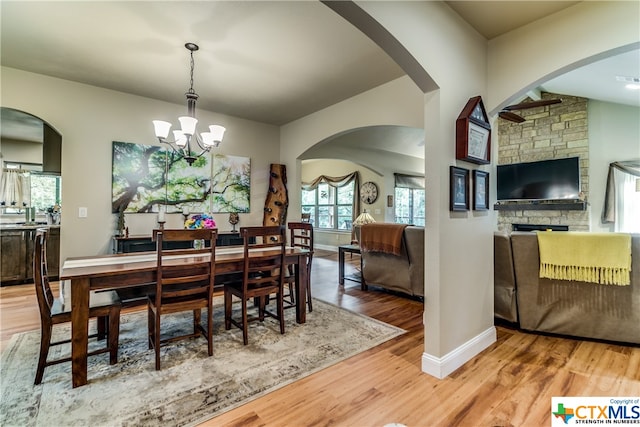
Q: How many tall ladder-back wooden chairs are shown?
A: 4